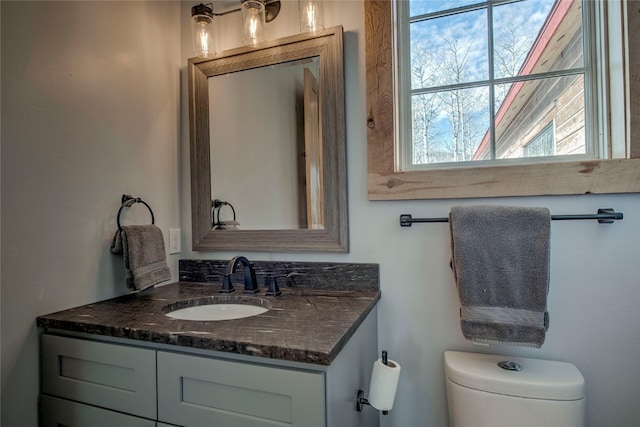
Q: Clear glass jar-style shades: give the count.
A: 3